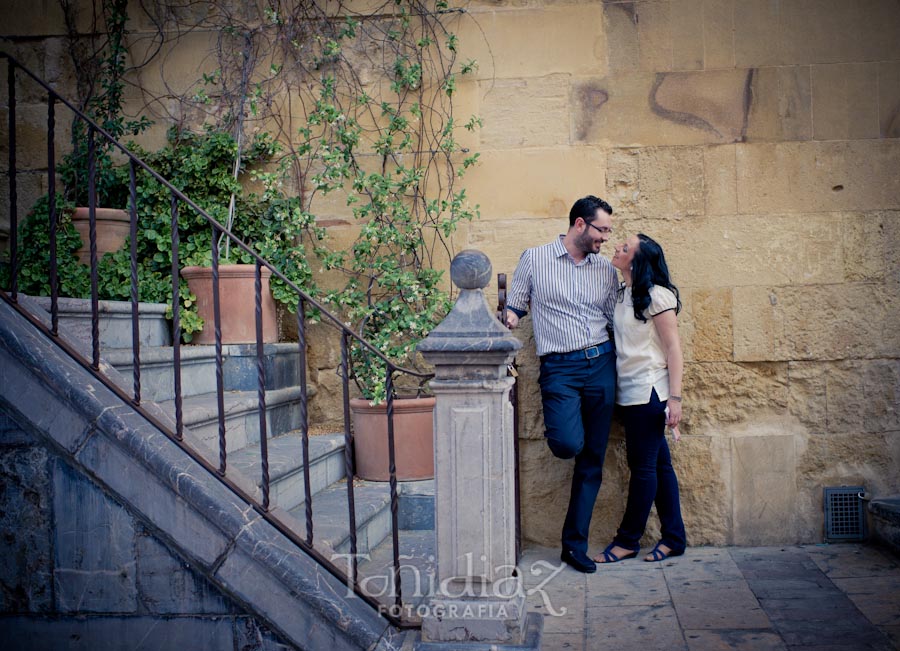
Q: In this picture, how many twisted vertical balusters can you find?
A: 10